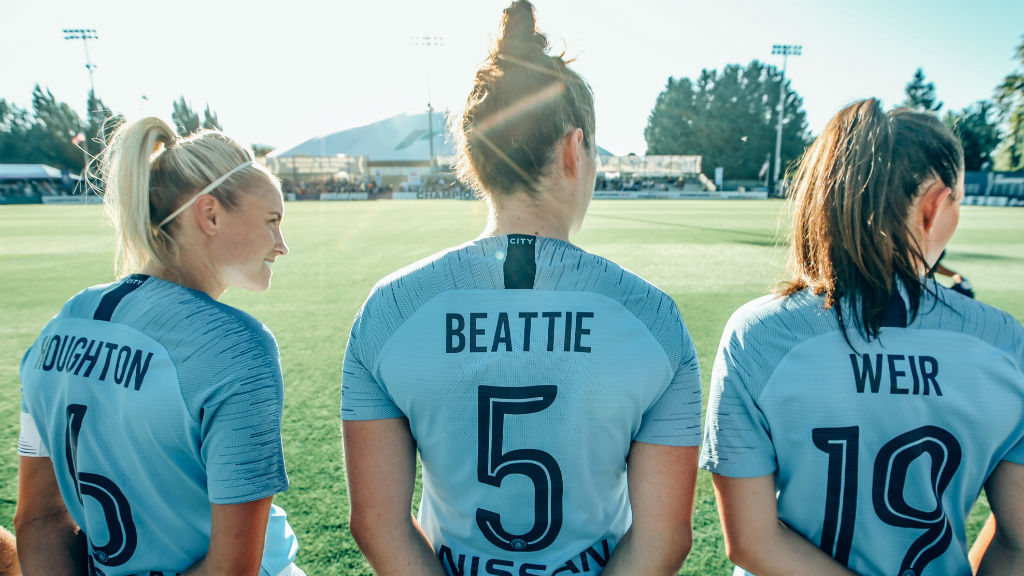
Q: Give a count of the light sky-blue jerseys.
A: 3